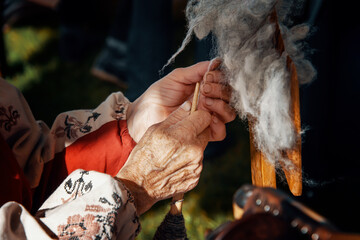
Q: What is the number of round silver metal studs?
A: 6